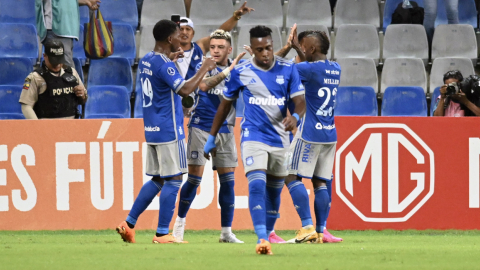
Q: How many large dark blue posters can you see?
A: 0